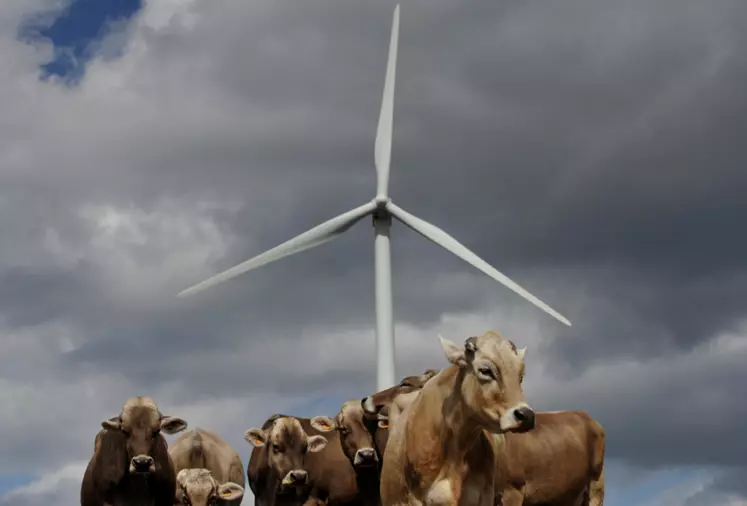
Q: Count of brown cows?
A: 6